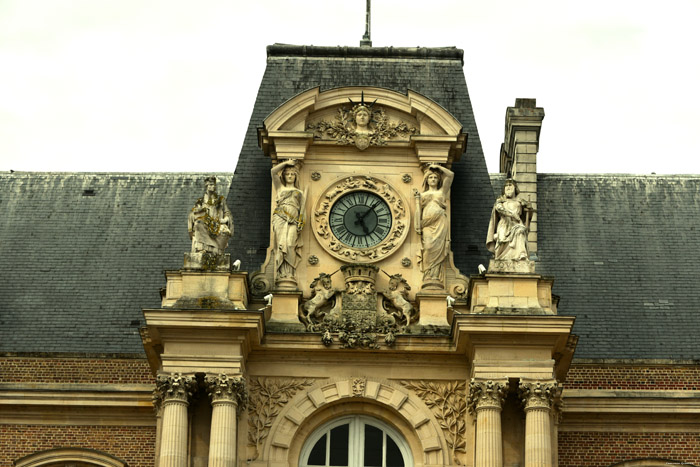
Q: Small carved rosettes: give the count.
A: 4